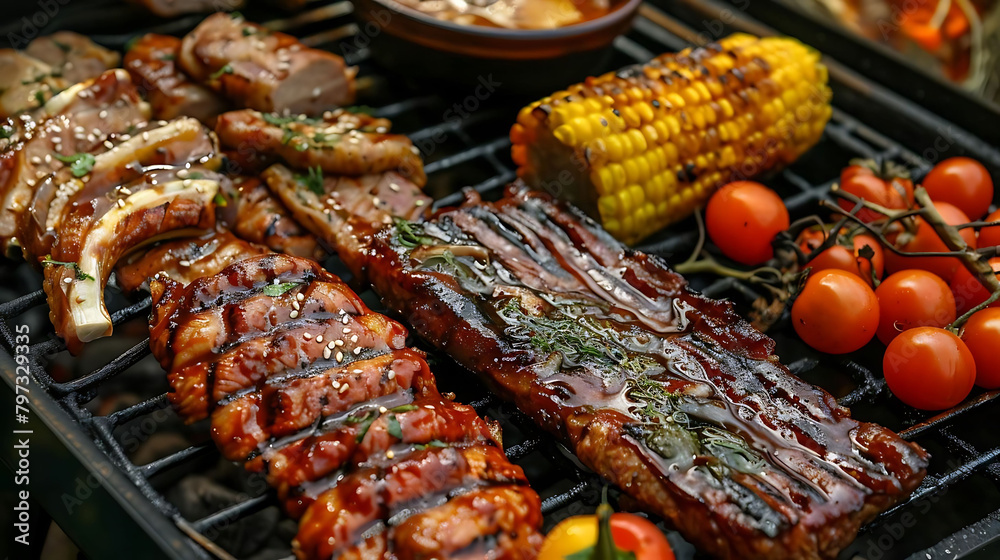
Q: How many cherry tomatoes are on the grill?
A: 11